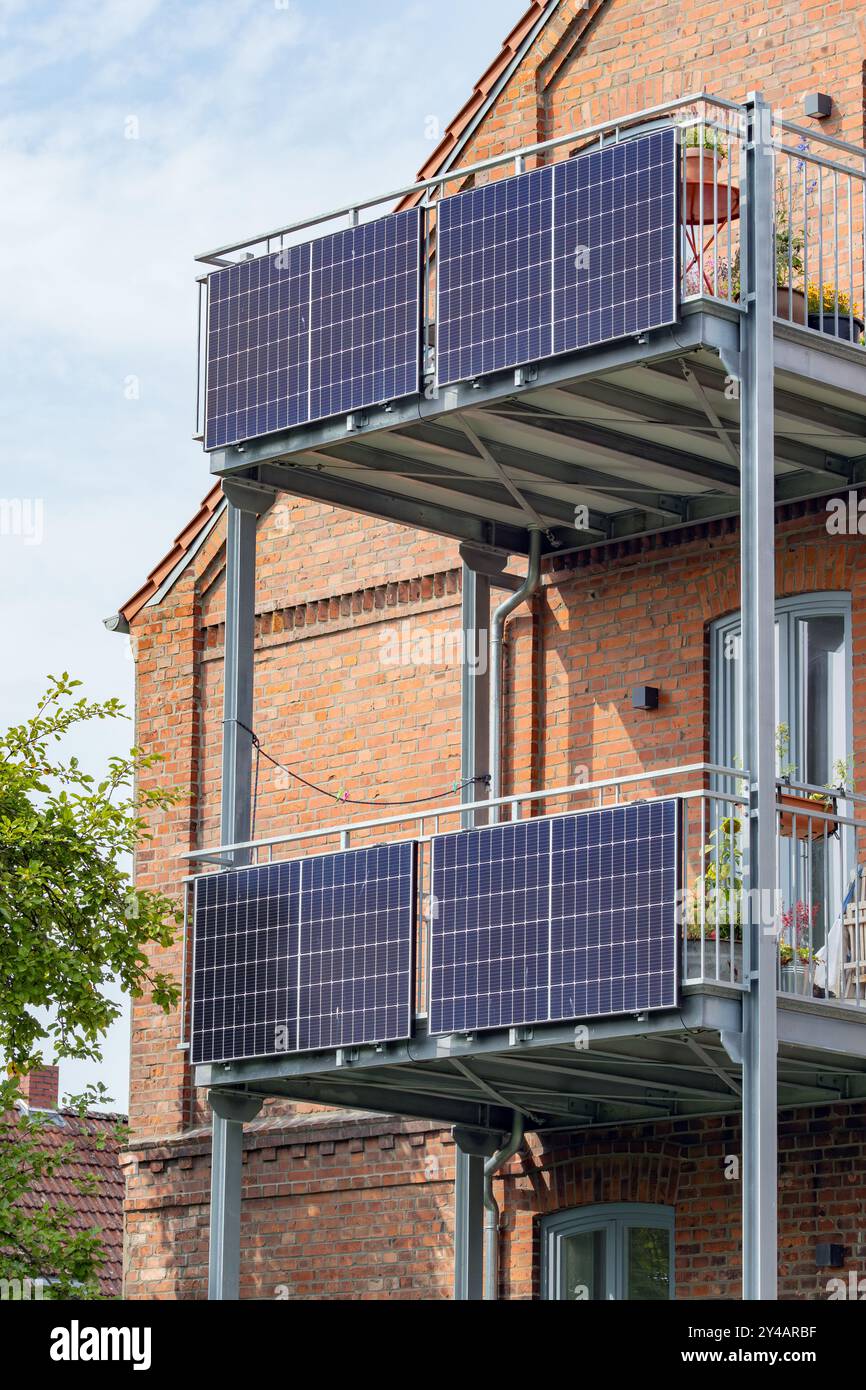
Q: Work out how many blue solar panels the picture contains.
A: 4